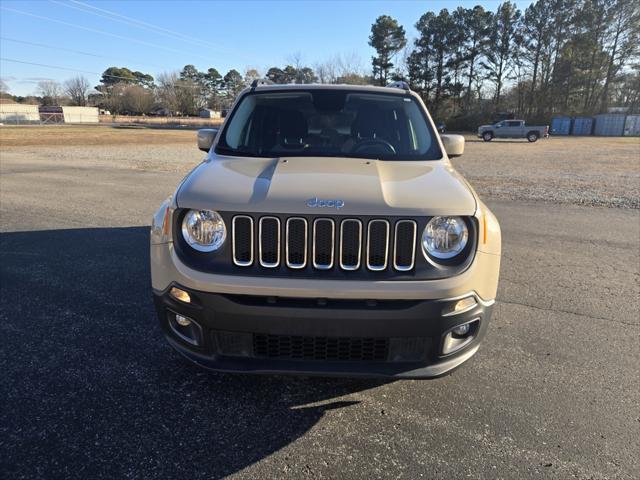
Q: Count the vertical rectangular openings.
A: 7